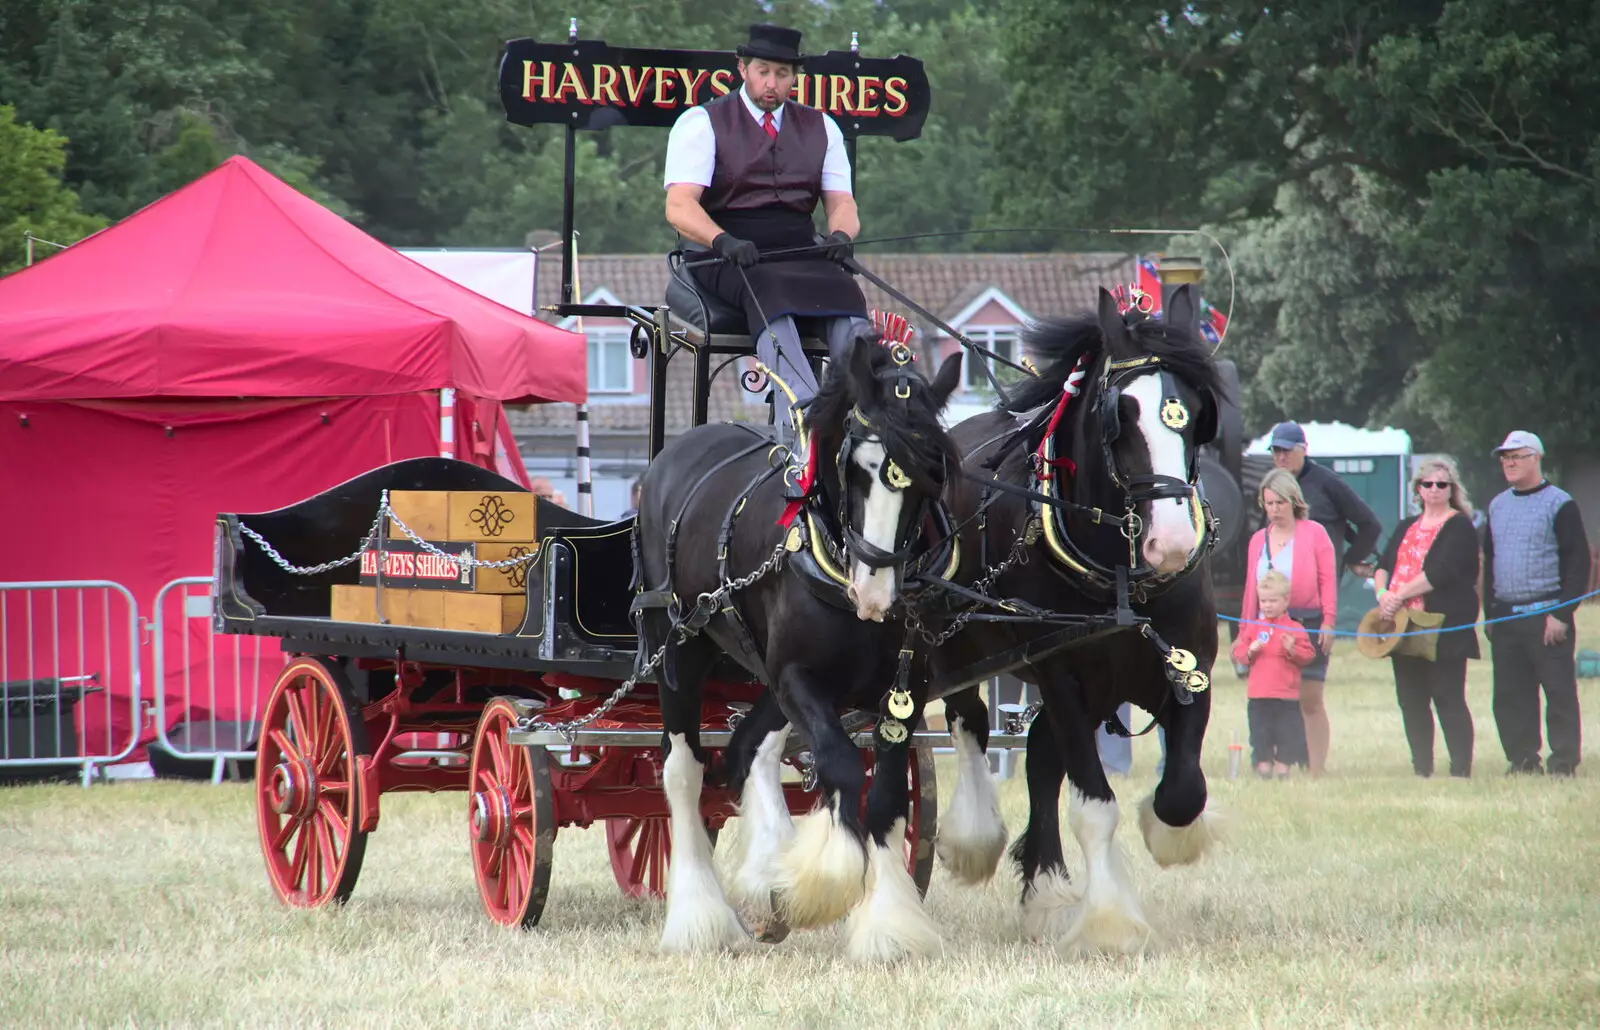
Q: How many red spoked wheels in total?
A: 4